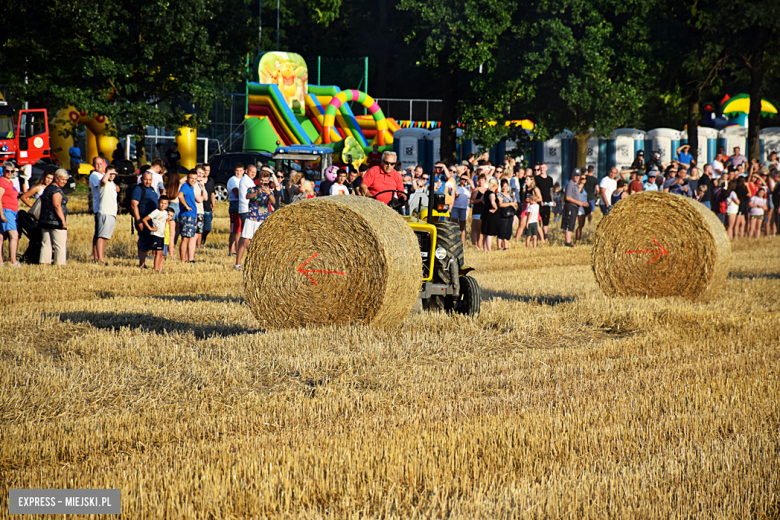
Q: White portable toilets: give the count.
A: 11